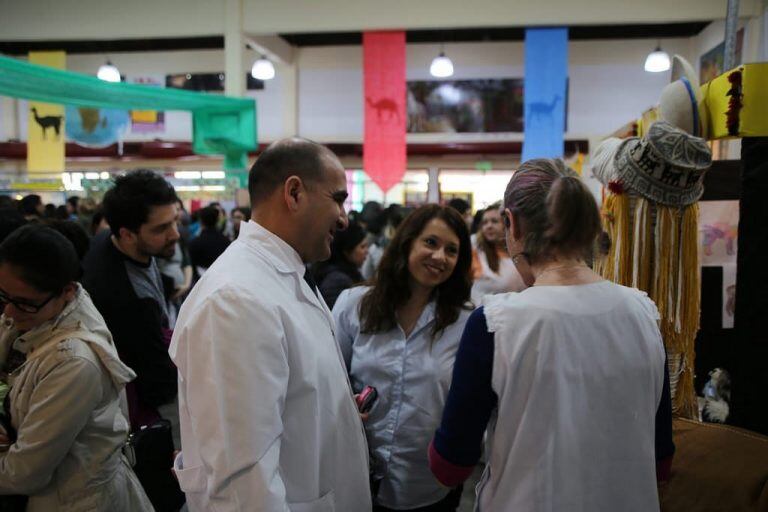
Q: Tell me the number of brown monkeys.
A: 0